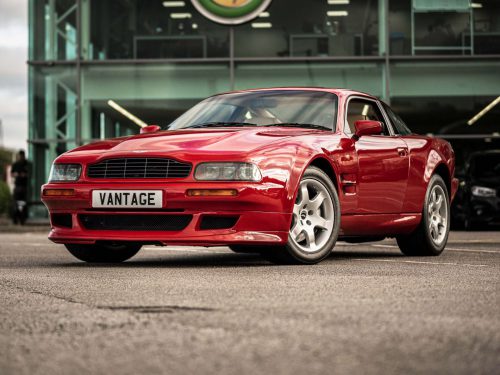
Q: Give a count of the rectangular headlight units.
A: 2